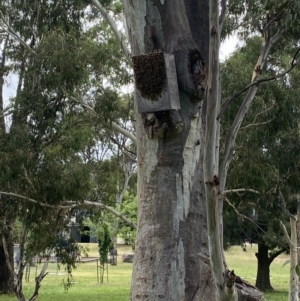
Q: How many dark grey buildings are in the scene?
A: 1